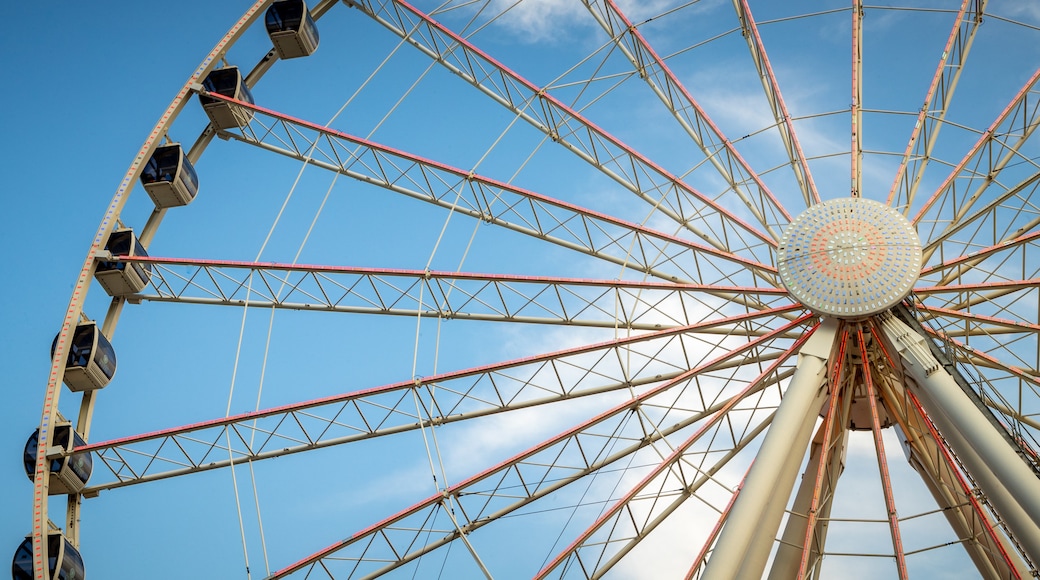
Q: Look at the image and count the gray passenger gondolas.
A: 7